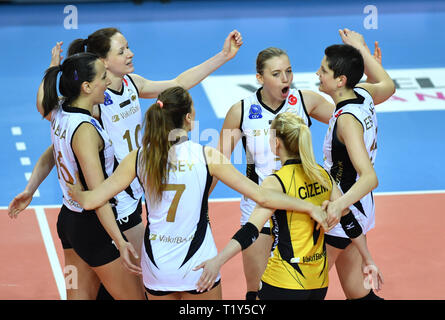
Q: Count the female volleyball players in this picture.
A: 6